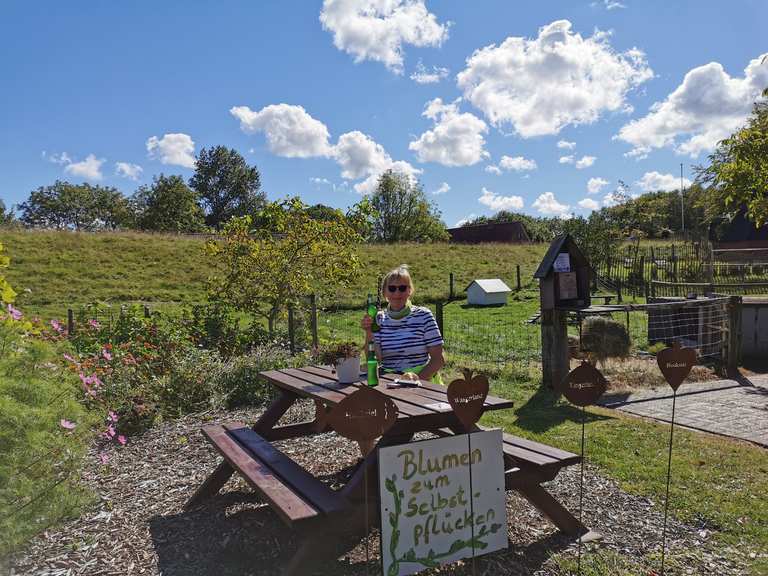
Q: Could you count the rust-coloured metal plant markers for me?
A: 4